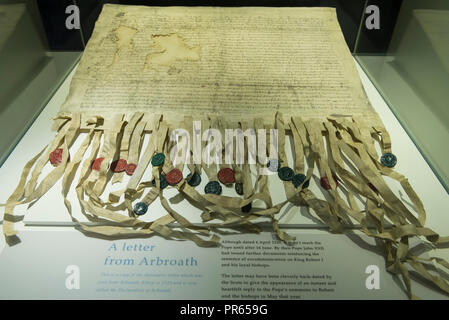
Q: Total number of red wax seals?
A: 7